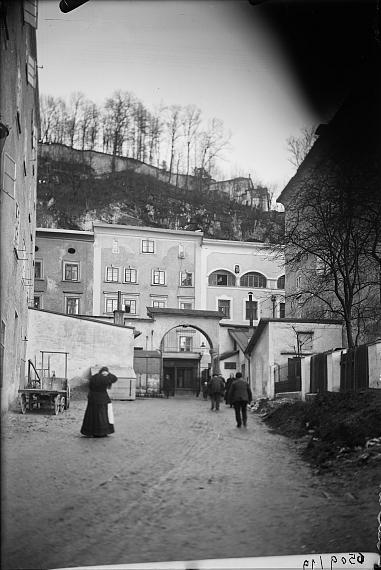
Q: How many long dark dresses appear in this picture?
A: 1